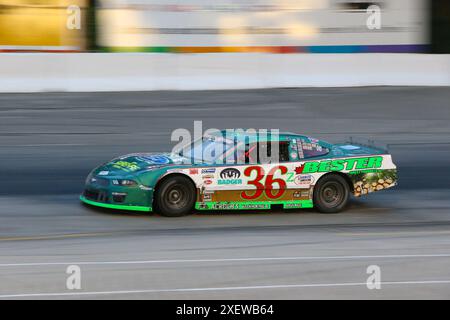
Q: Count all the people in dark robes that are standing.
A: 0